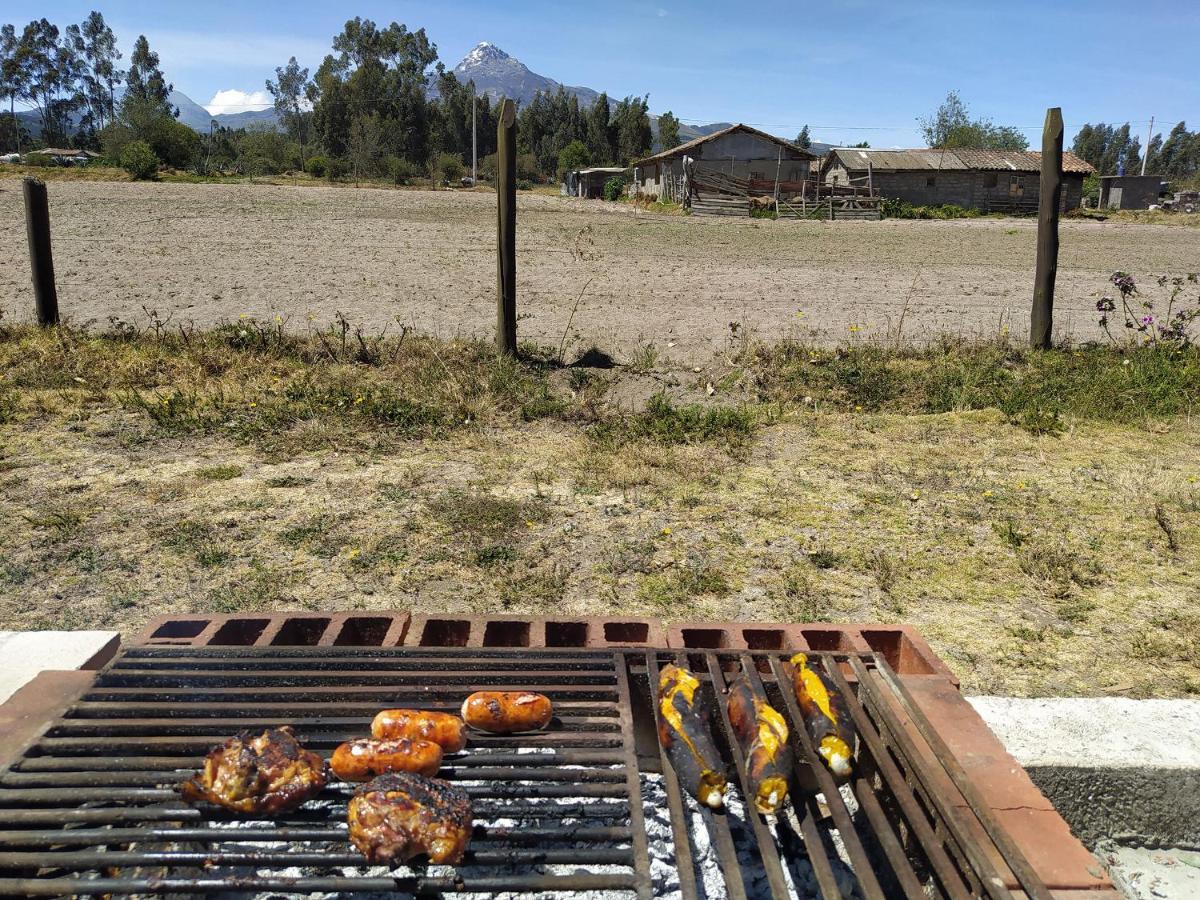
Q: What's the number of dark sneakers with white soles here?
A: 0